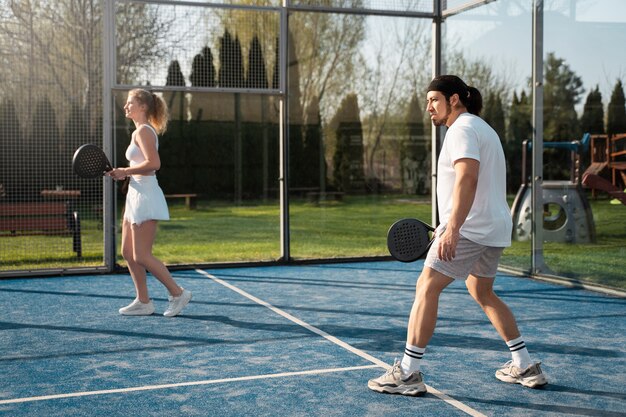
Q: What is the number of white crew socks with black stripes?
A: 2